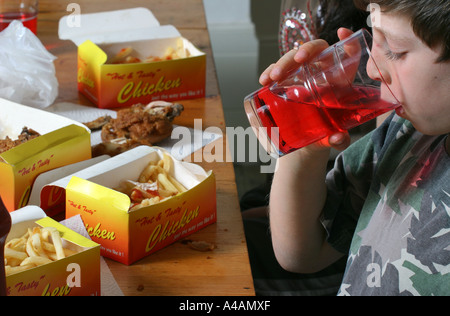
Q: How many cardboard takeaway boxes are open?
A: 4